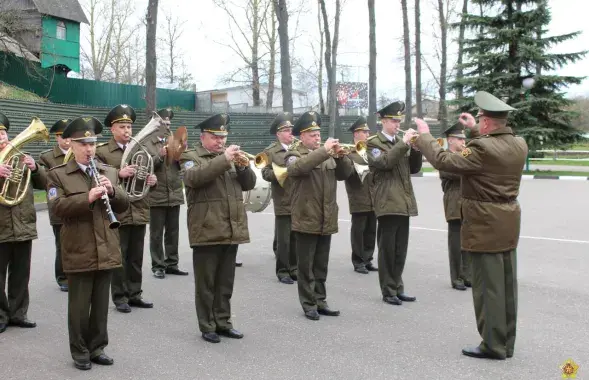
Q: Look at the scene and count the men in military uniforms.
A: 12